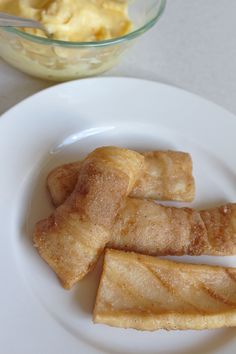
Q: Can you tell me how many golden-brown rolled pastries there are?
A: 4